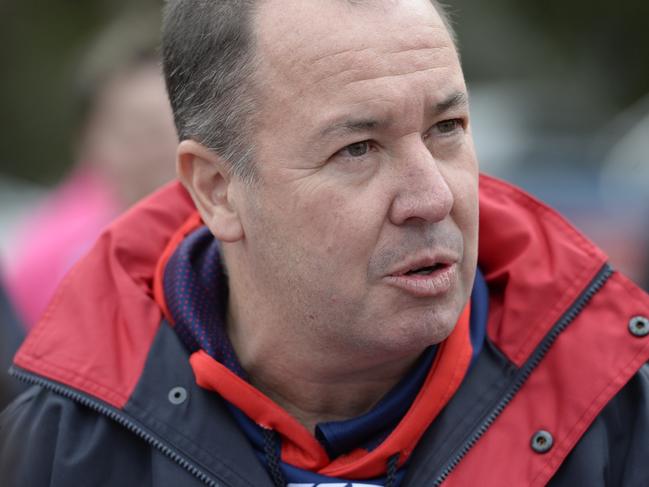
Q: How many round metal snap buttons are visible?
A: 3